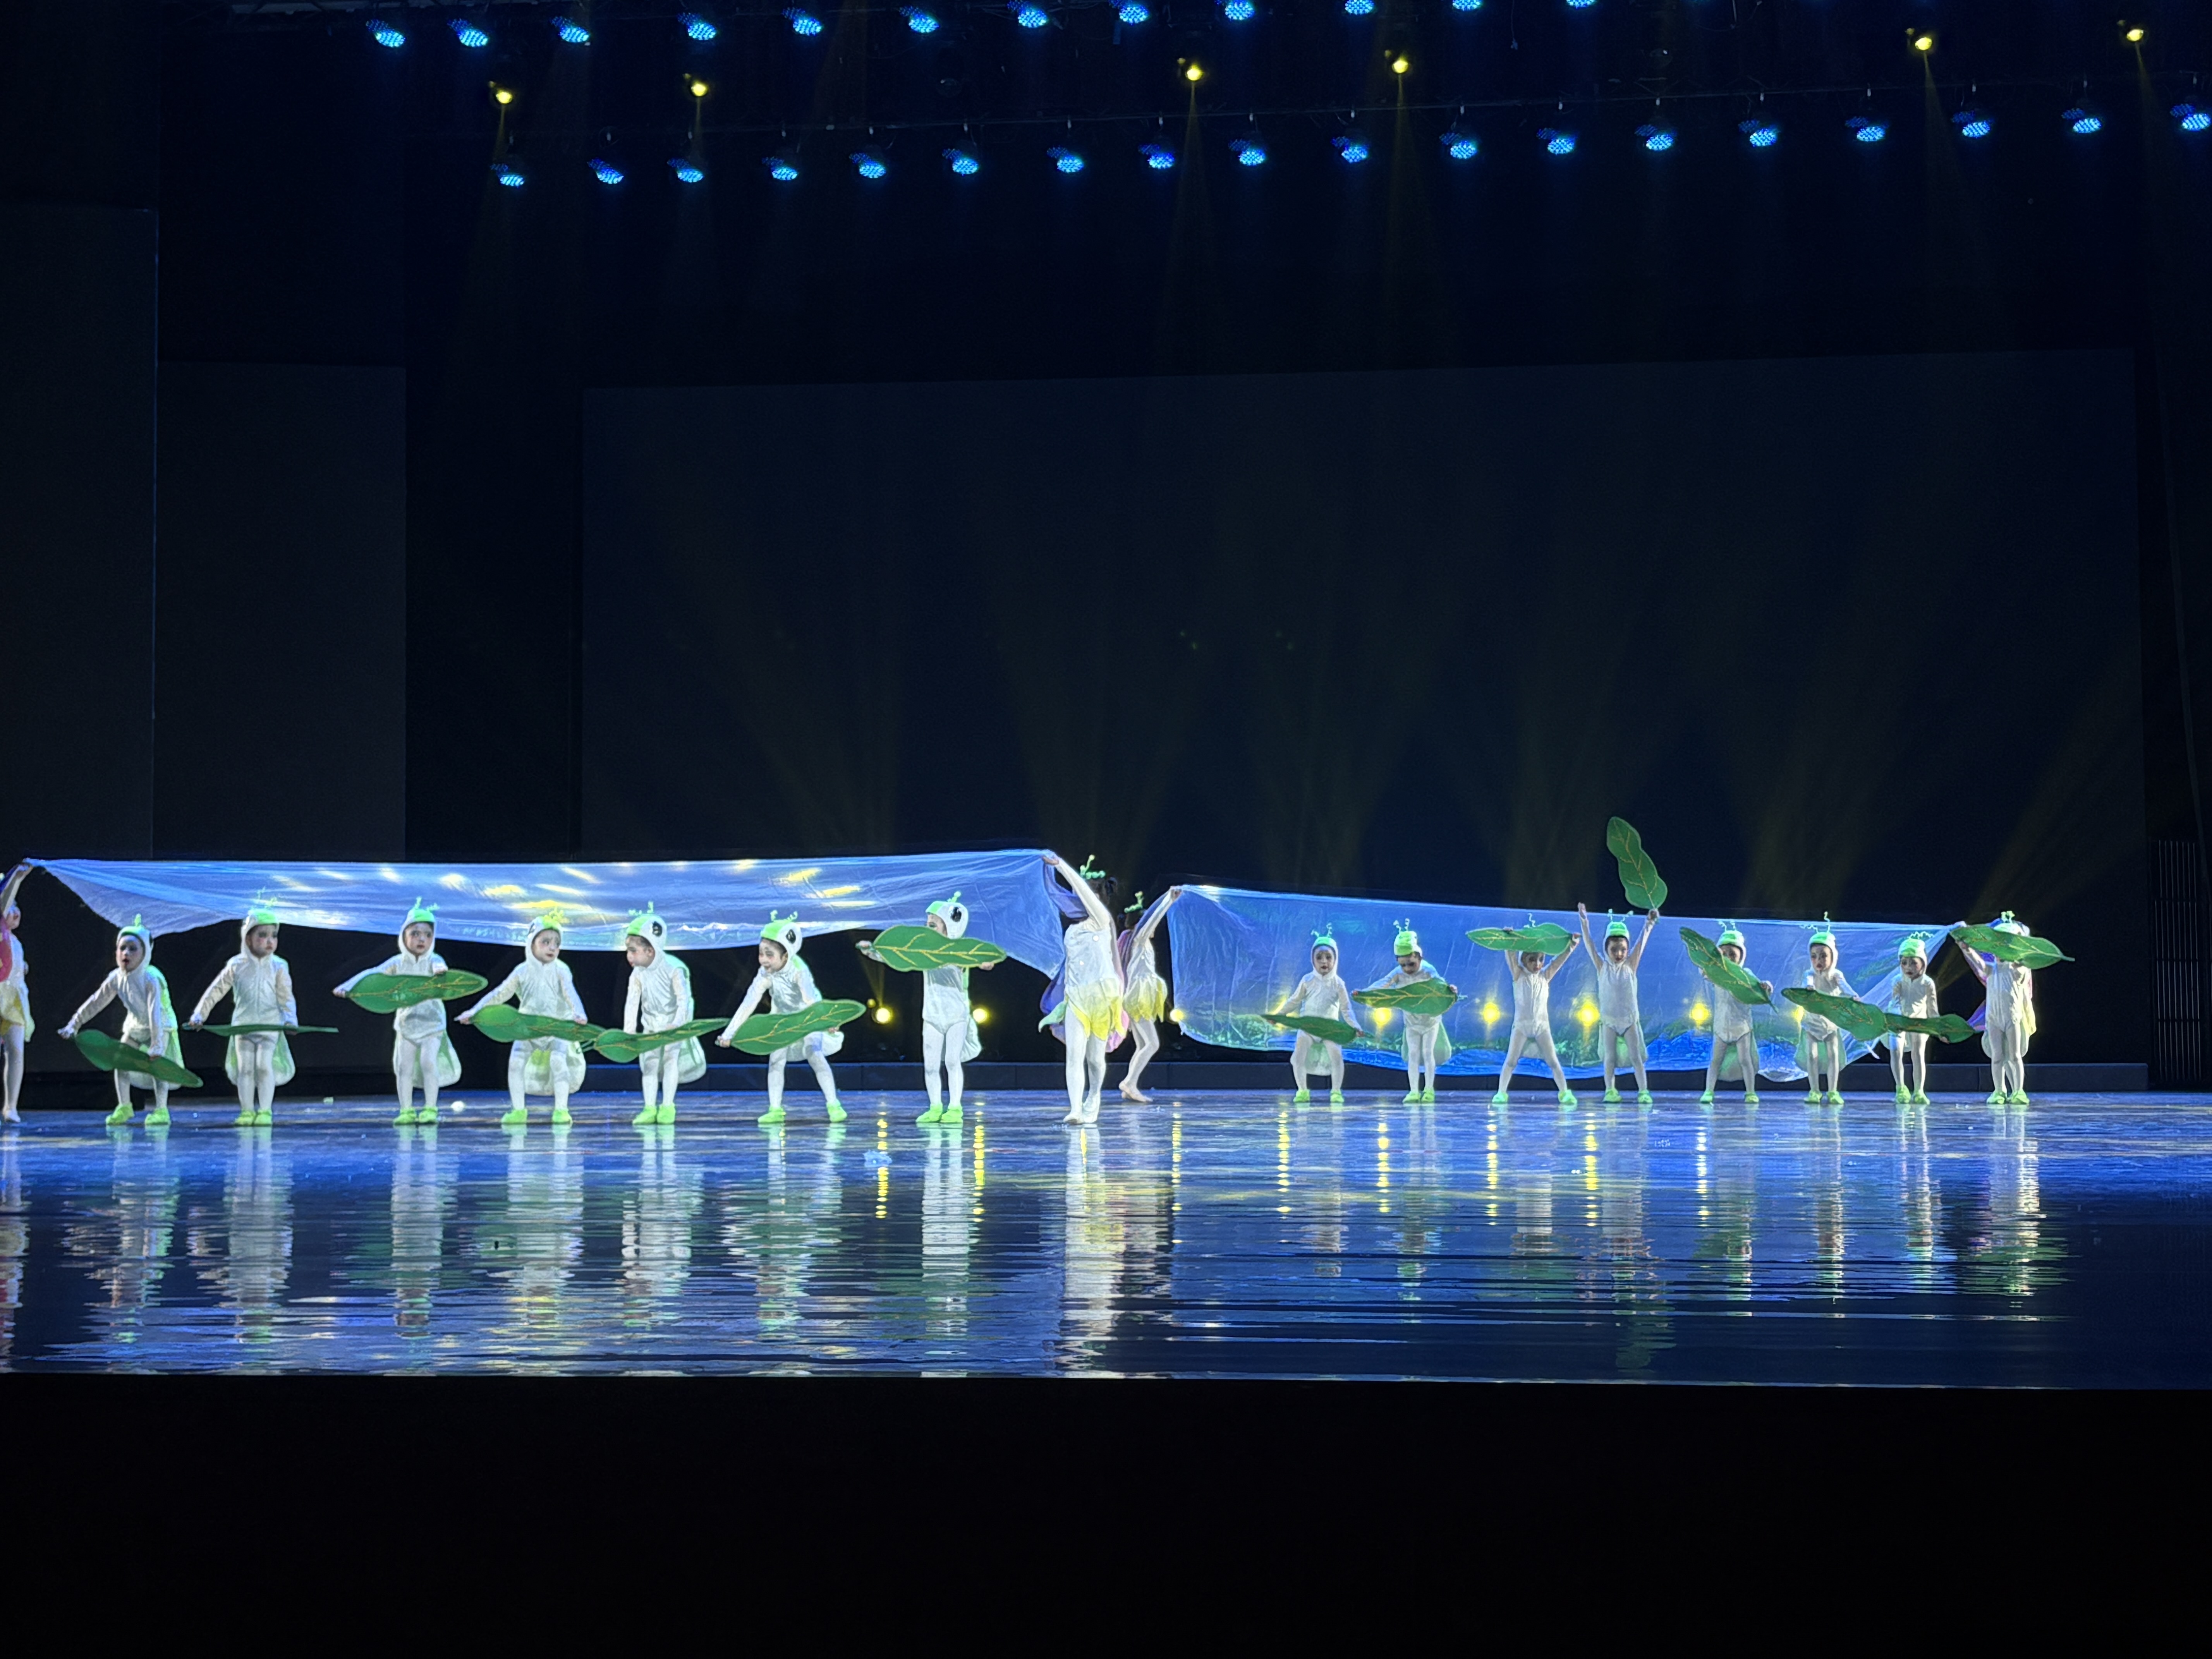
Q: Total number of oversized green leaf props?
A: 15